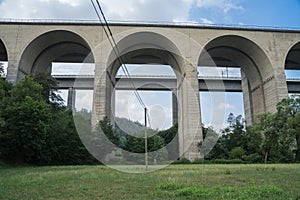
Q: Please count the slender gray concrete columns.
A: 2